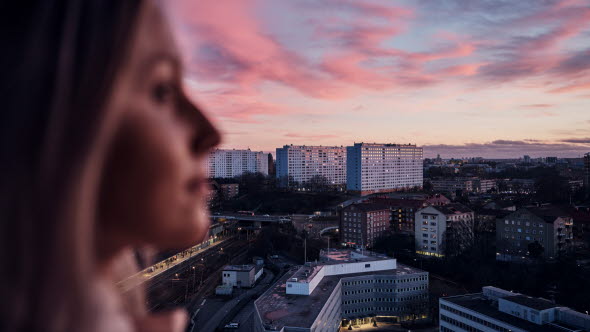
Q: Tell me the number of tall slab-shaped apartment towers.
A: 3